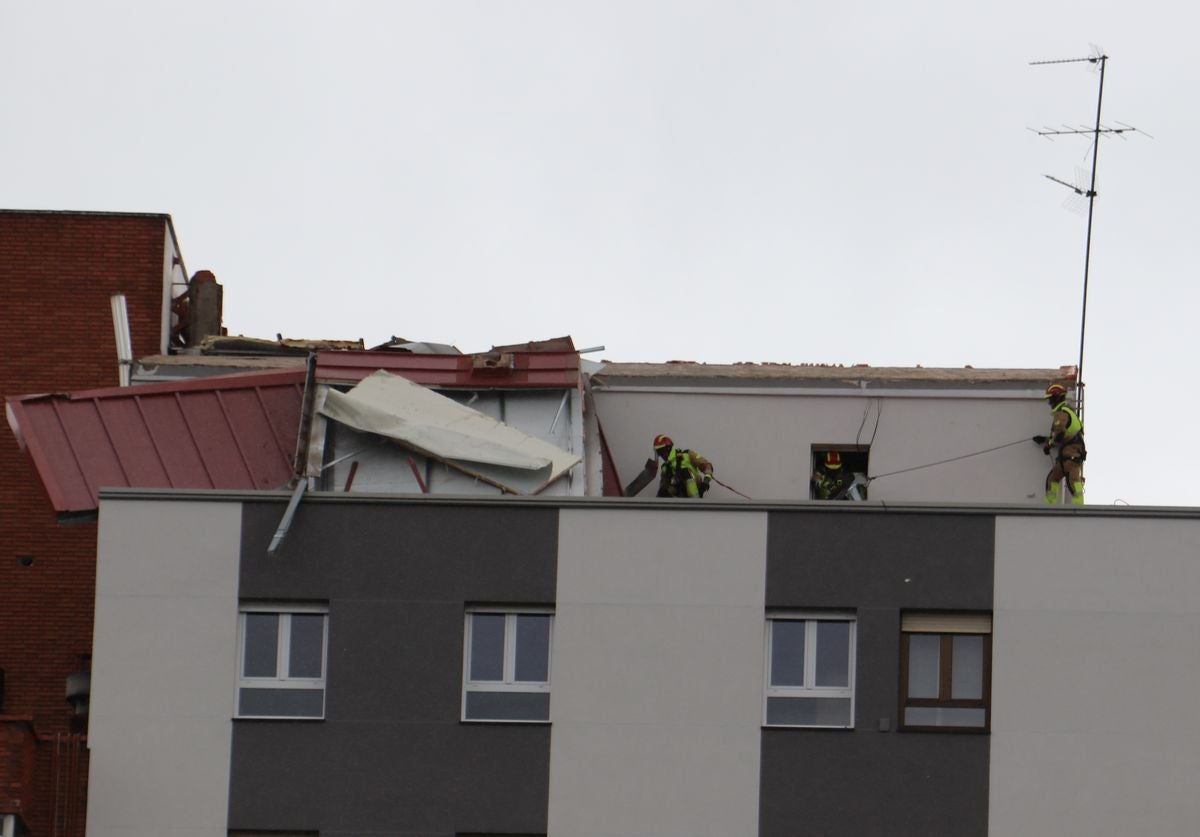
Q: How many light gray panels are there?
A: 3